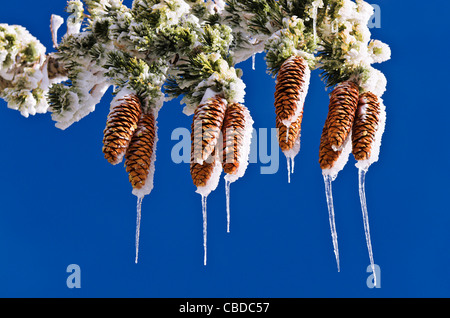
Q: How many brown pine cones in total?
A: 10